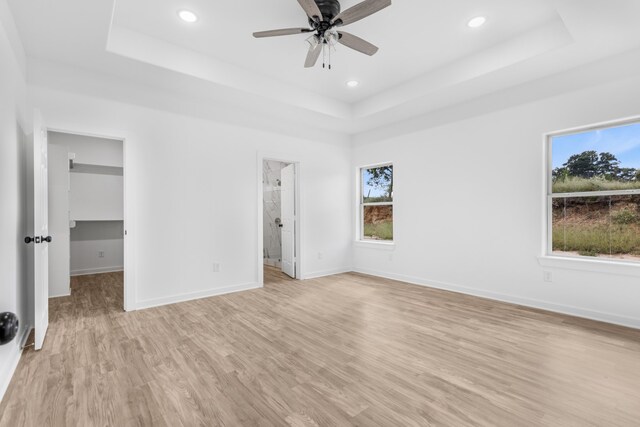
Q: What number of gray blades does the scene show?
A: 5